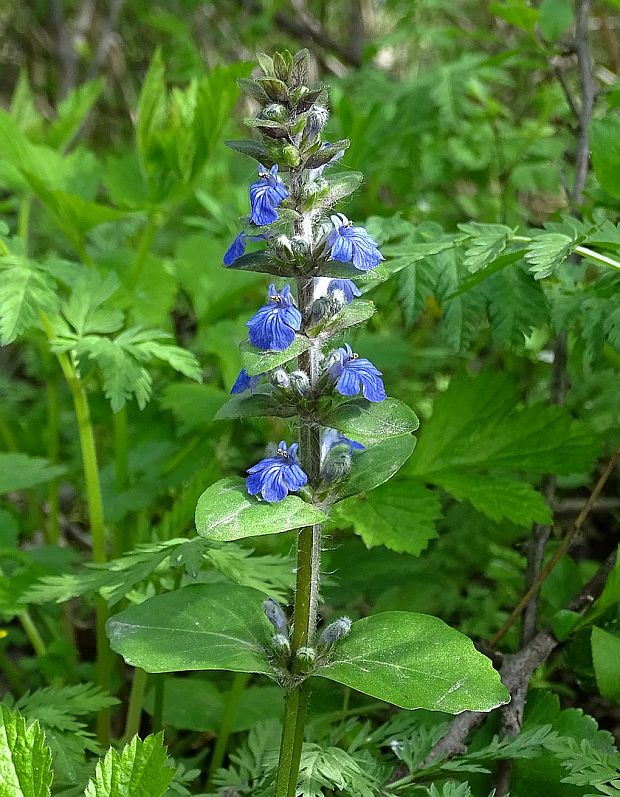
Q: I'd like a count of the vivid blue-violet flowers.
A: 9